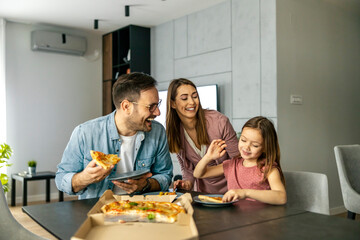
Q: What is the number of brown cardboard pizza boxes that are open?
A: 1